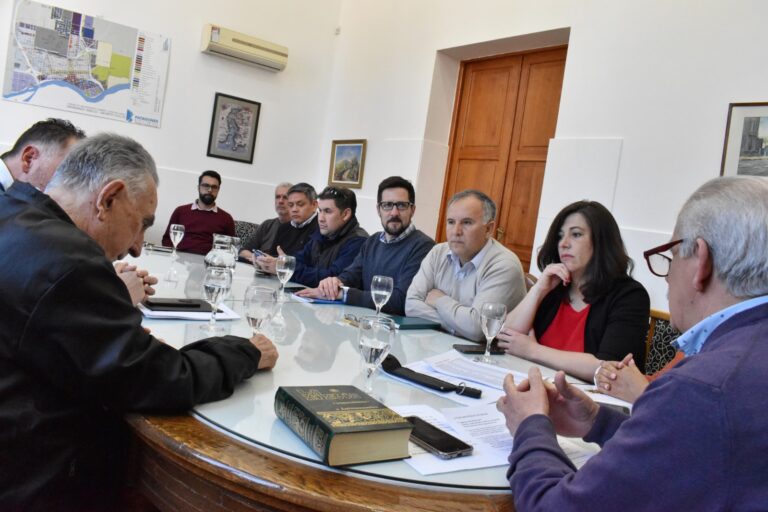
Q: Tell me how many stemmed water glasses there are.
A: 7